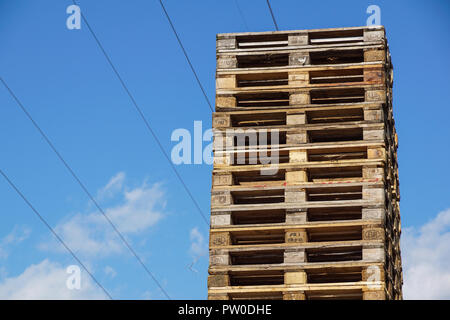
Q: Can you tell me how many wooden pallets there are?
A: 14